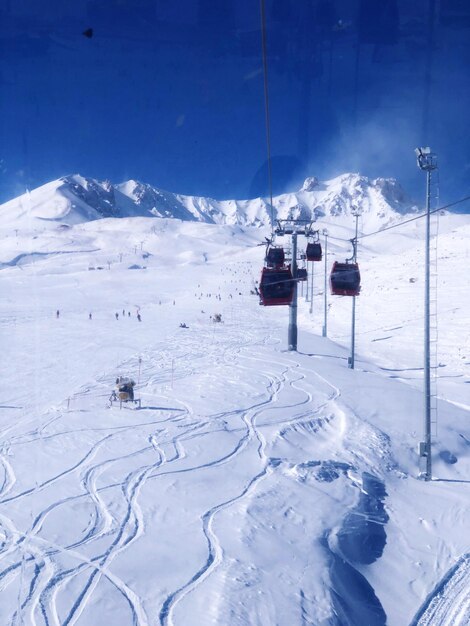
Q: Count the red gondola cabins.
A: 5